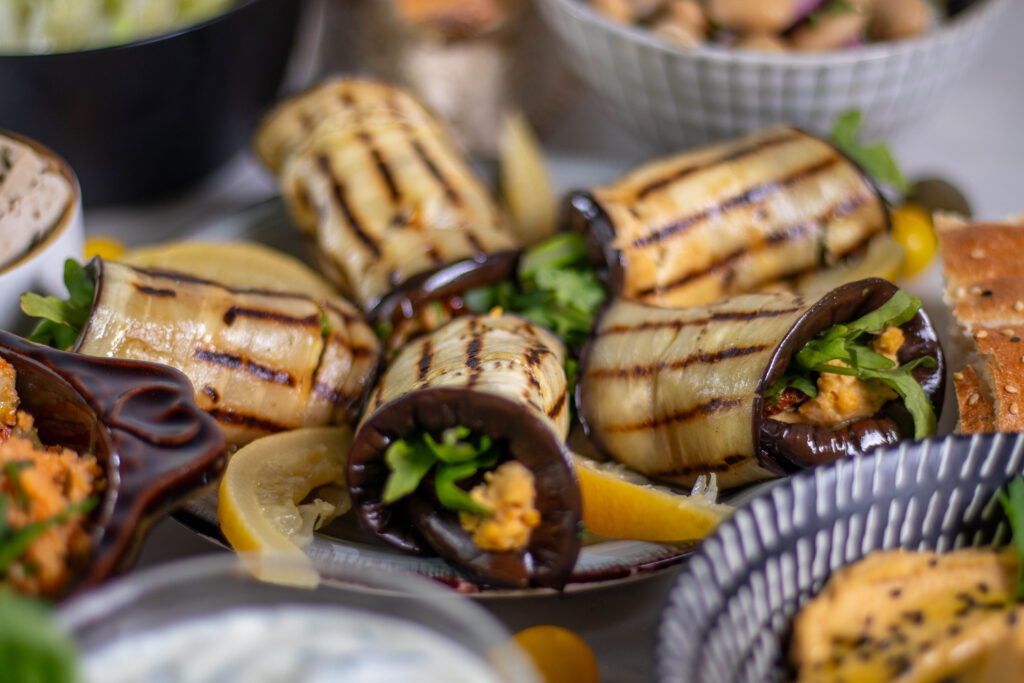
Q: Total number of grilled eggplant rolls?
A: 5